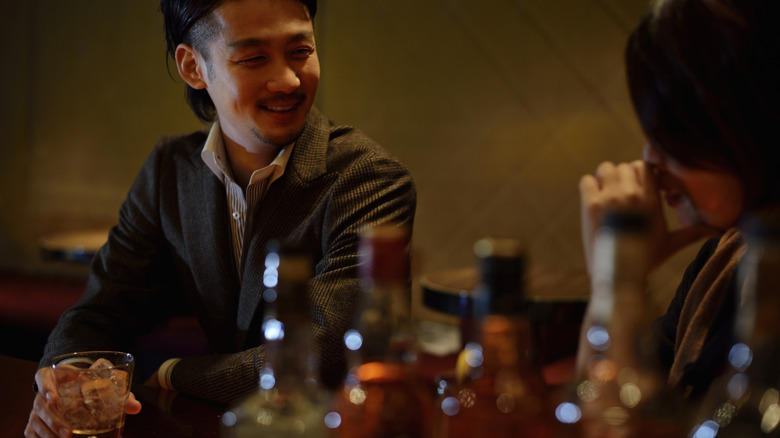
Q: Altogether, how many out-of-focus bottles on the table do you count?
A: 5